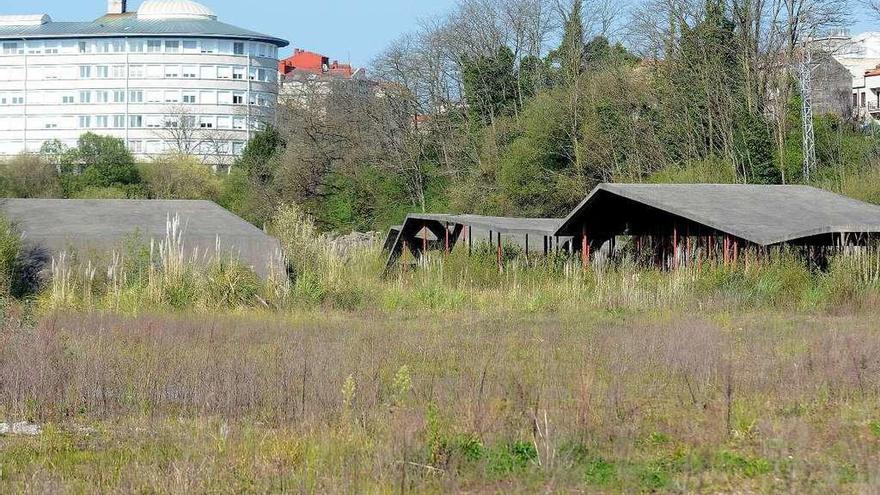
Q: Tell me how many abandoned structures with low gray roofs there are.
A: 3